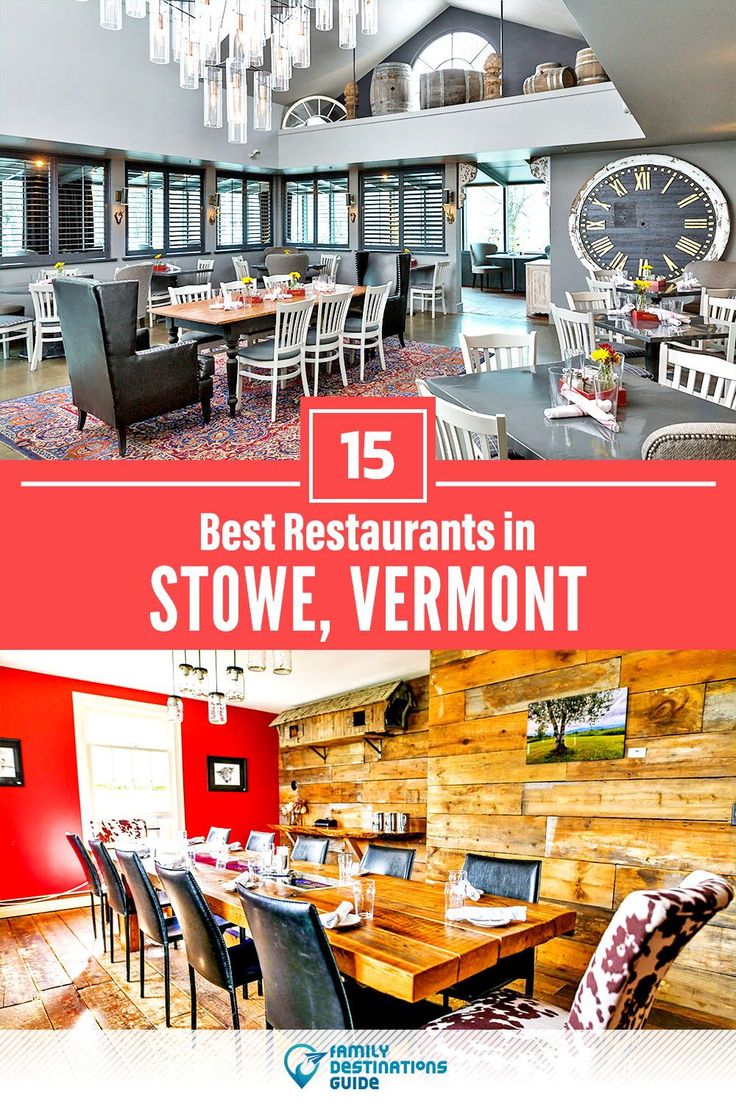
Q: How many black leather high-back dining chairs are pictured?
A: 10